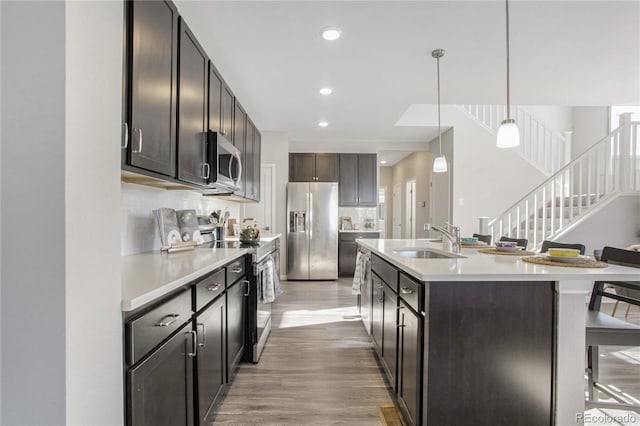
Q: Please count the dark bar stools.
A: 4